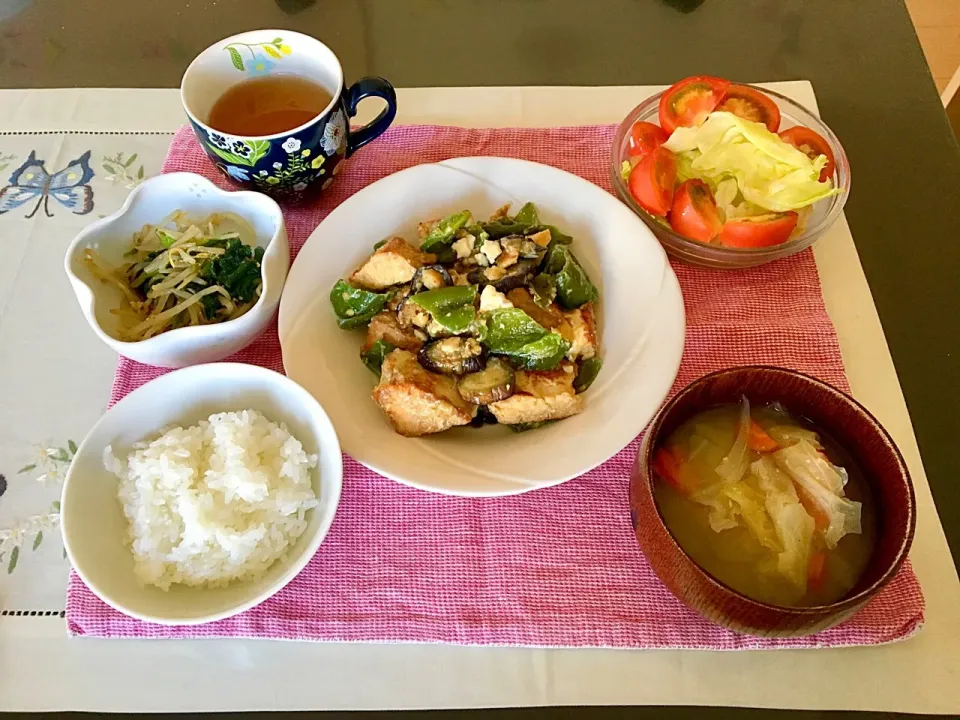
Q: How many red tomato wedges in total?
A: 7